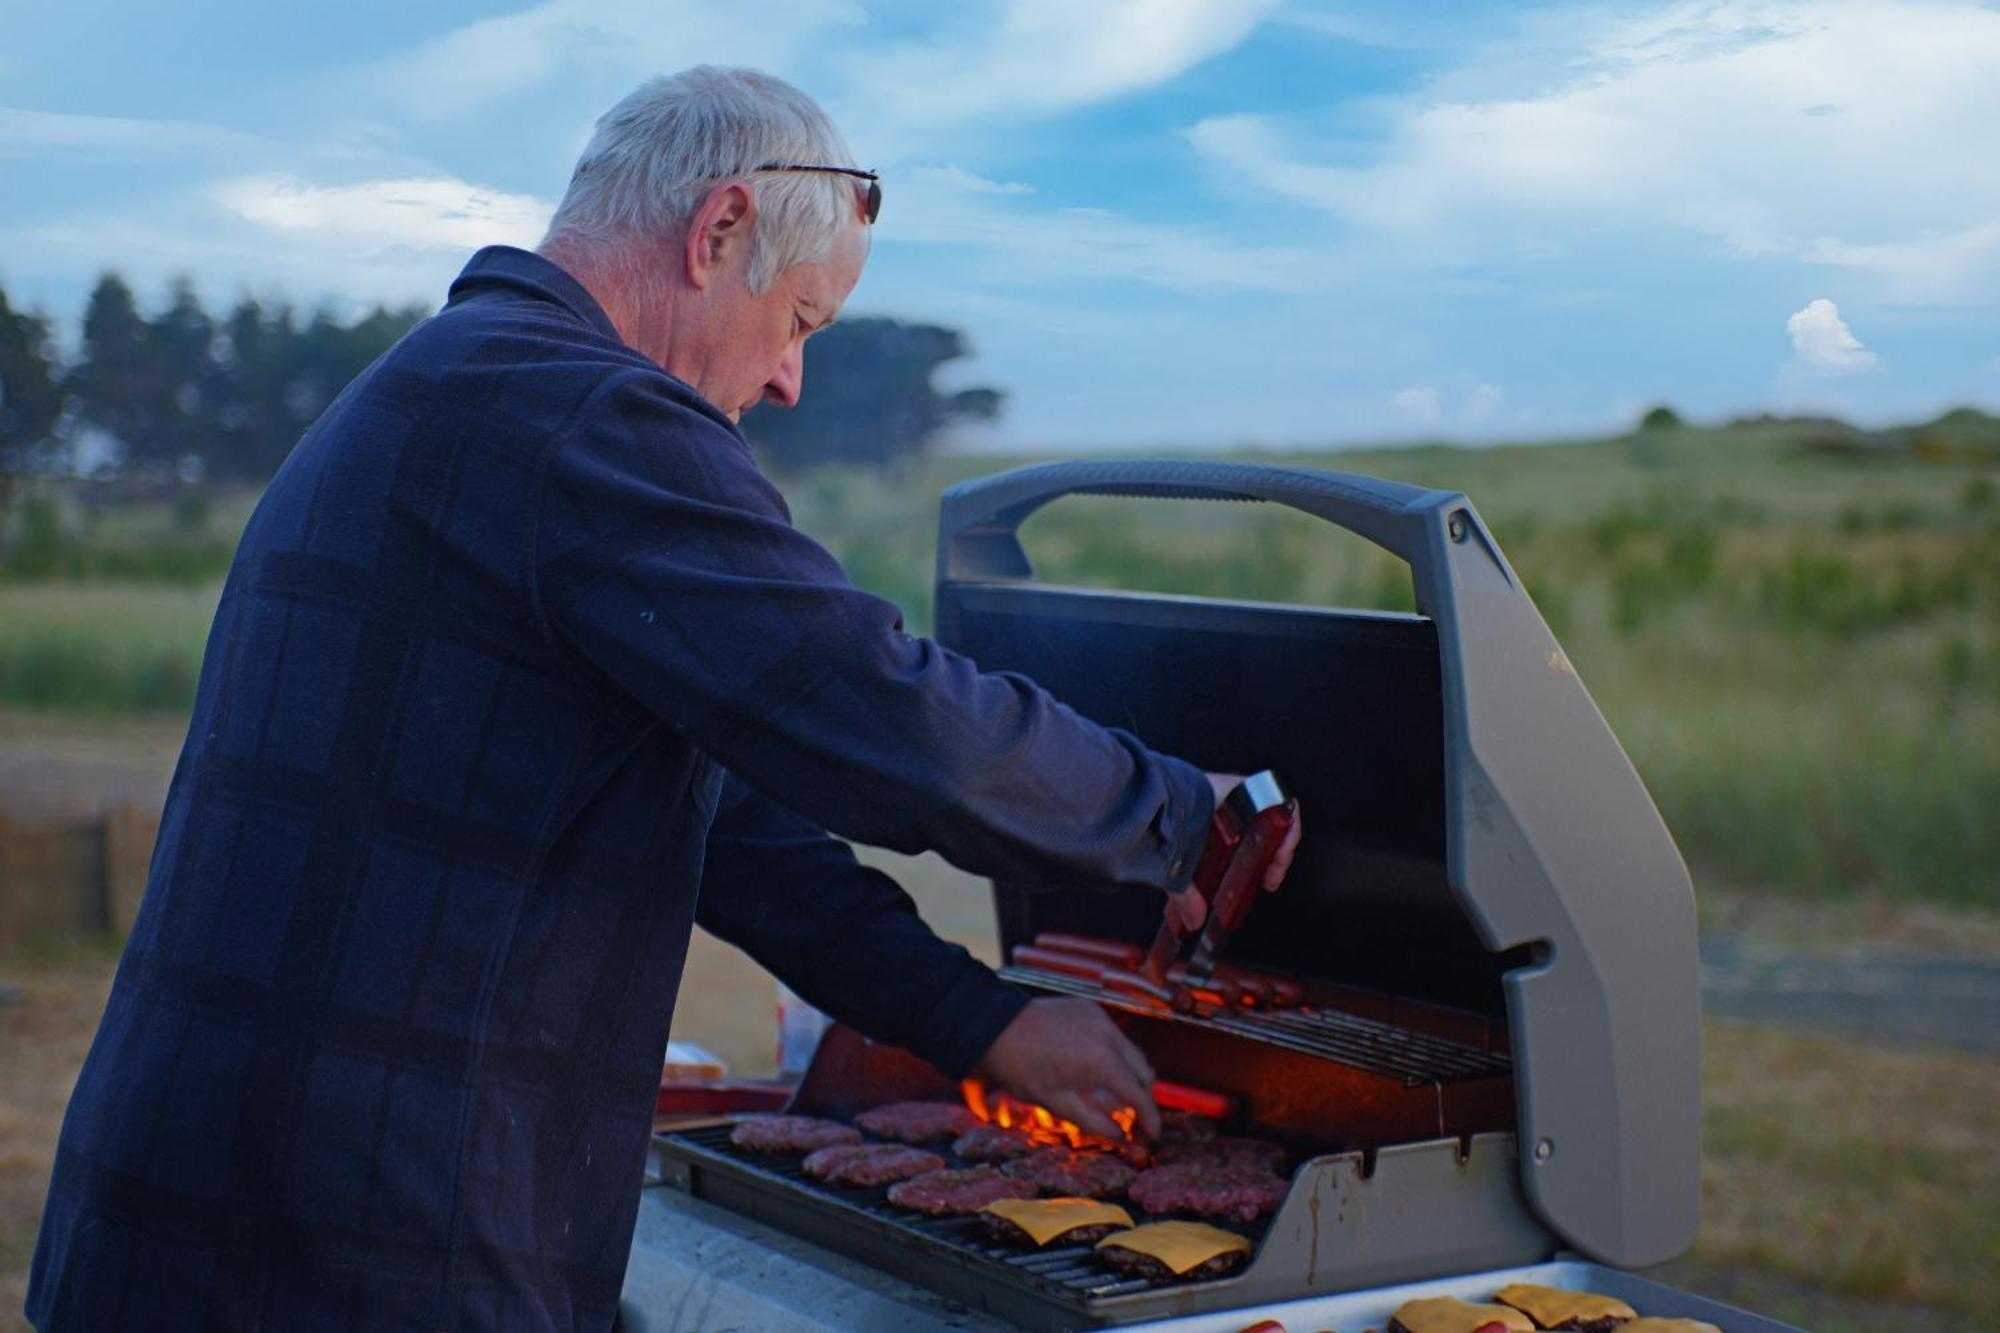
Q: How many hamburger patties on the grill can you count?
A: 11